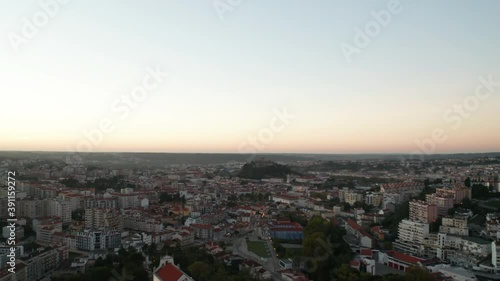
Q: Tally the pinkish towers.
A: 3